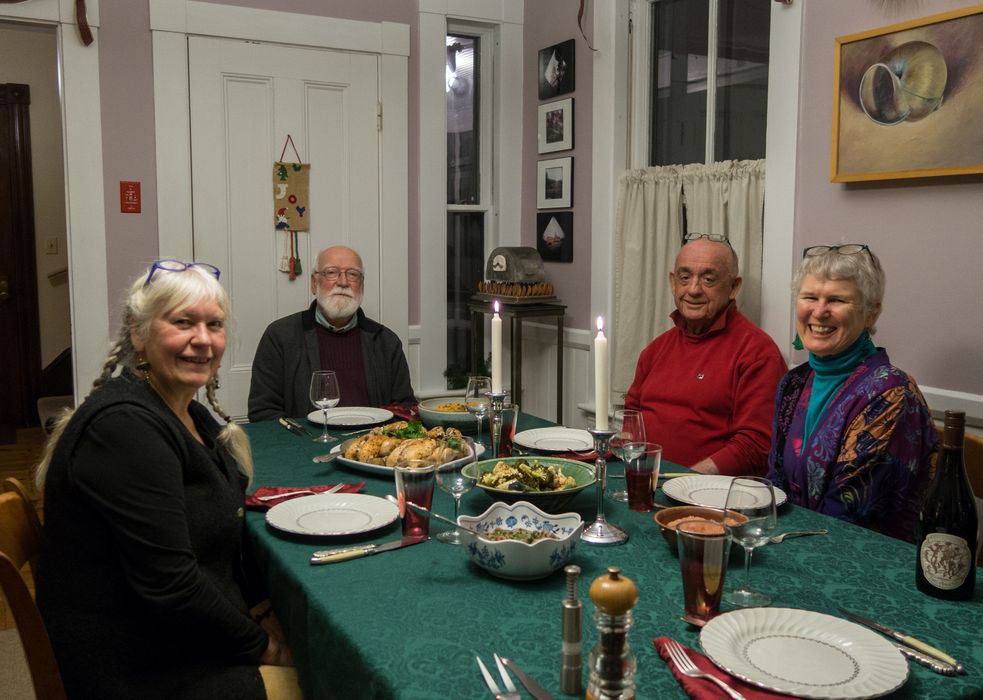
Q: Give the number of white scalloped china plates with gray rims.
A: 5